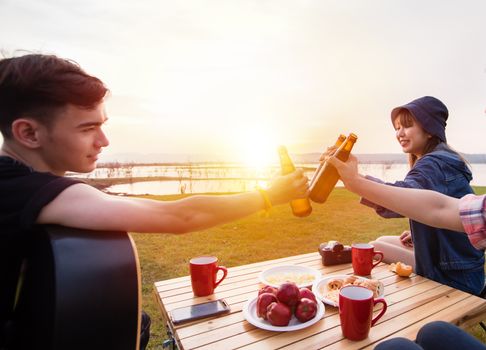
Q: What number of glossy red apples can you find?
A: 6